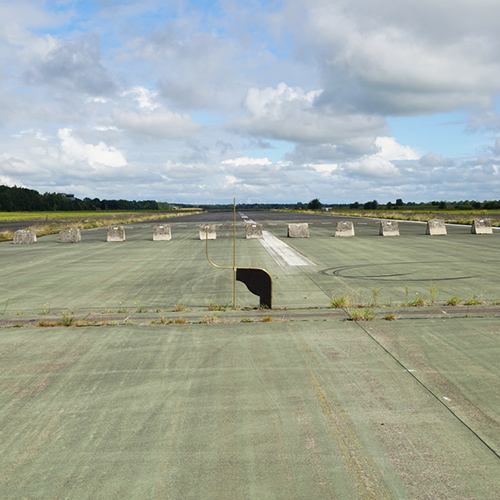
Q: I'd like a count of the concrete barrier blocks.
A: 11